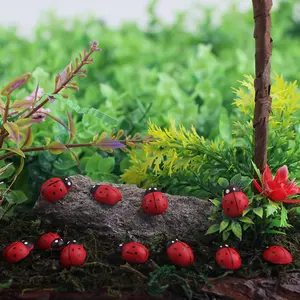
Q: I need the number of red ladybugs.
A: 11